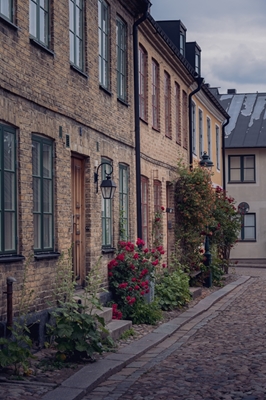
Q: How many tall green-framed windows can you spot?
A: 9